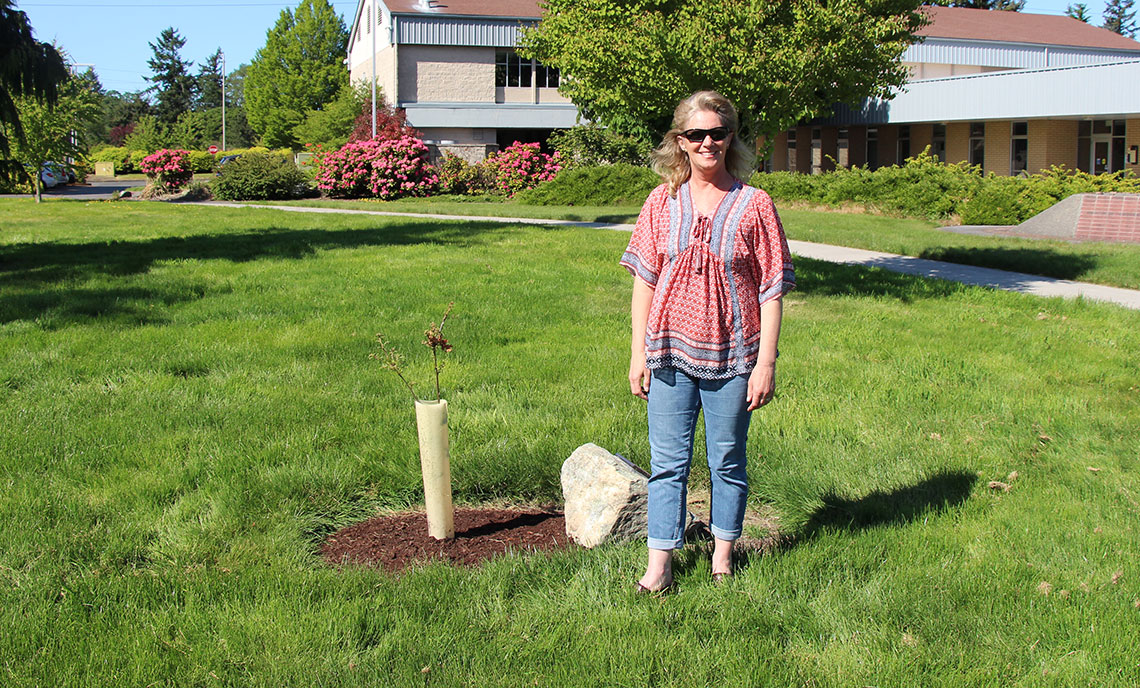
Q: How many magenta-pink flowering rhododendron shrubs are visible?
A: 3